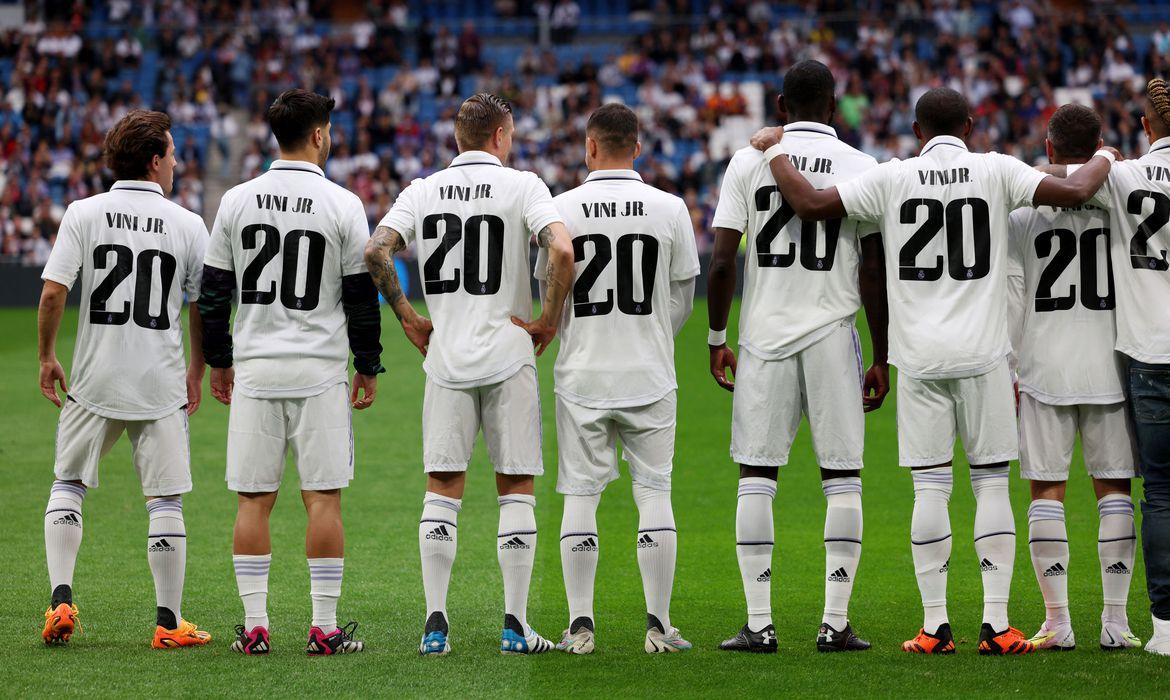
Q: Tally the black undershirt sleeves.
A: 2